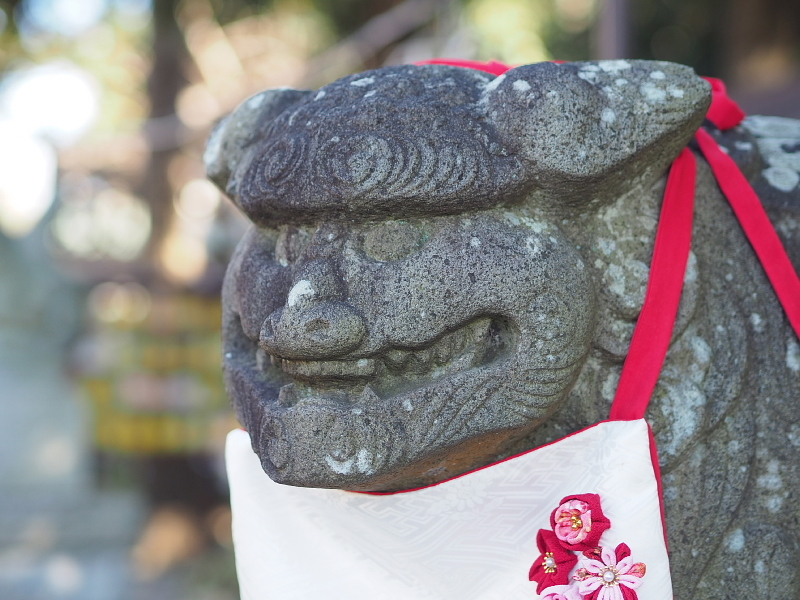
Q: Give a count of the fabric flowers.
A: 4